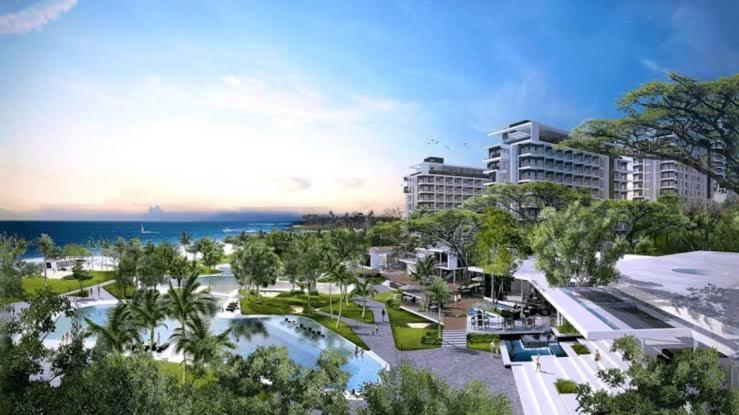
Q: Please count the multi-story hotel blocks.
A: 3